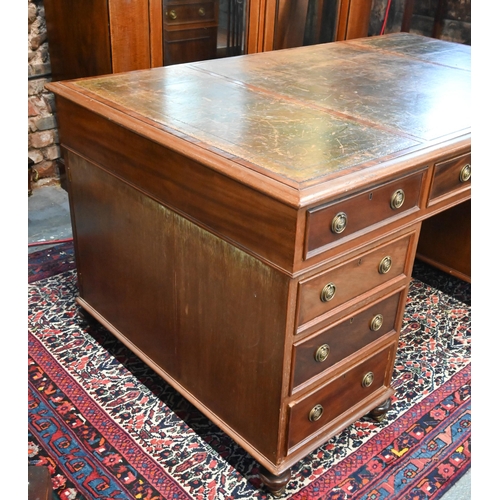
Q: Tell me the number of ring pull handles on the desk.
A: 9